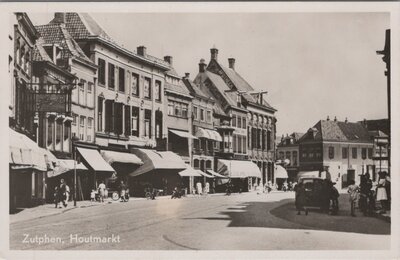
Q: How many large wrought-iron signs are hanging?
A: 1